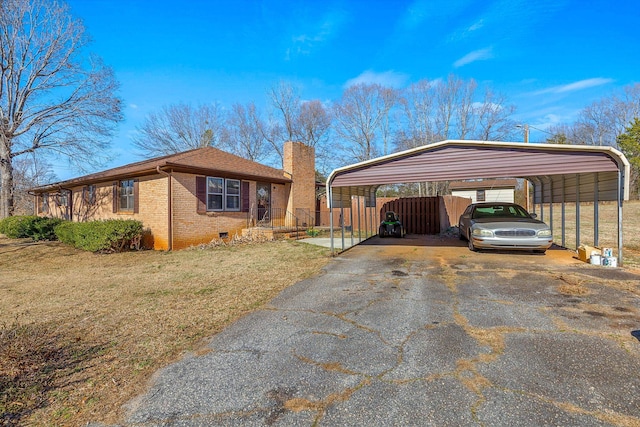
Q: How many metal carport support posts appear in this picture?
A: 14